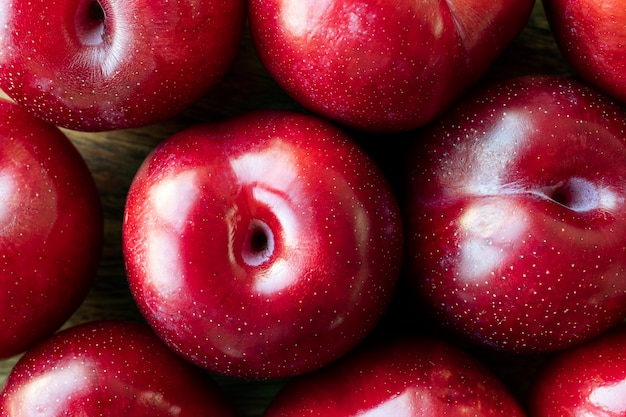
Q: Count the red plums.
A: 9